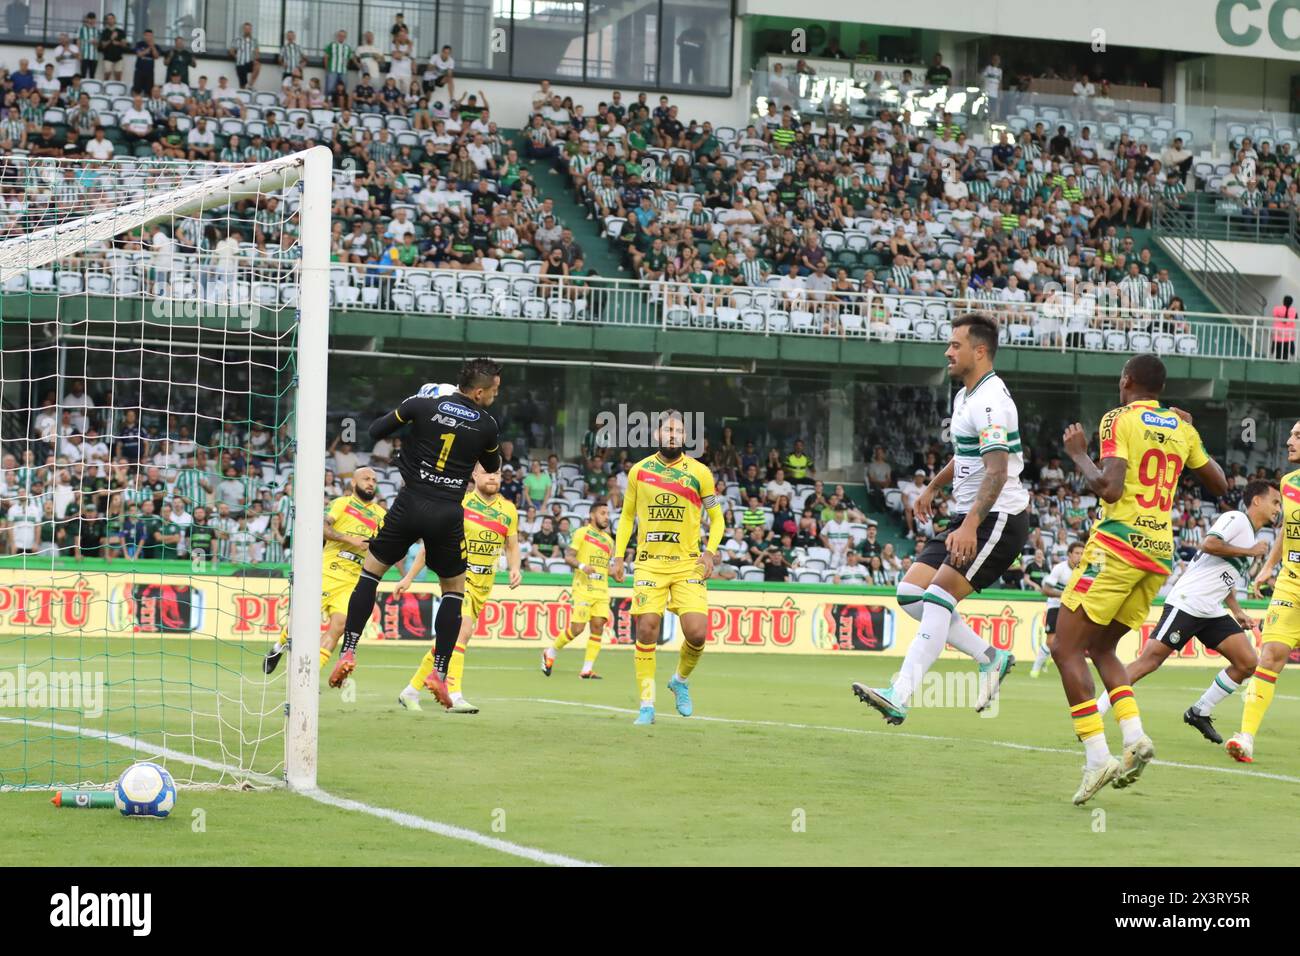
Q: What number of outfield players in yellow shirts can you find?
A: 6